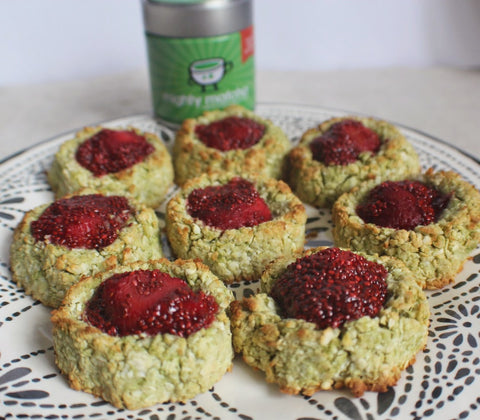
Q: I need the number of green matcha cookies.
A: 8